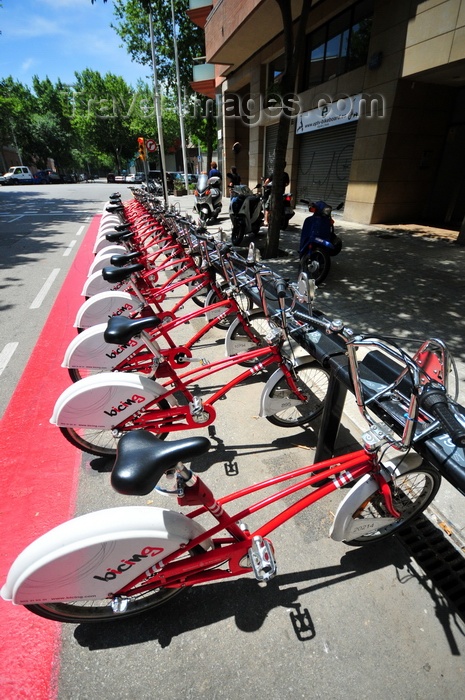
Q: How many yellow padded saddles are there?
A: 0